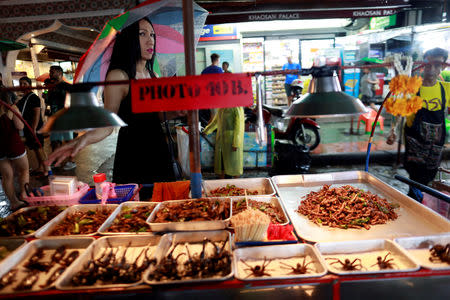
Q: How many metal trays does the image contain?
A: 14